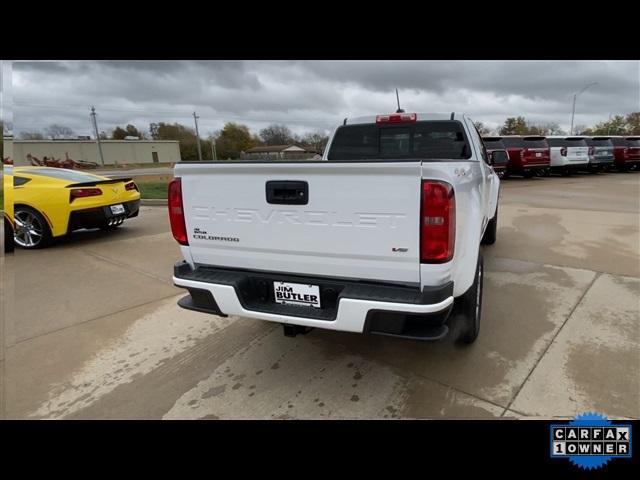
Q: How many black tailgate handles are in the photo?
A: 1